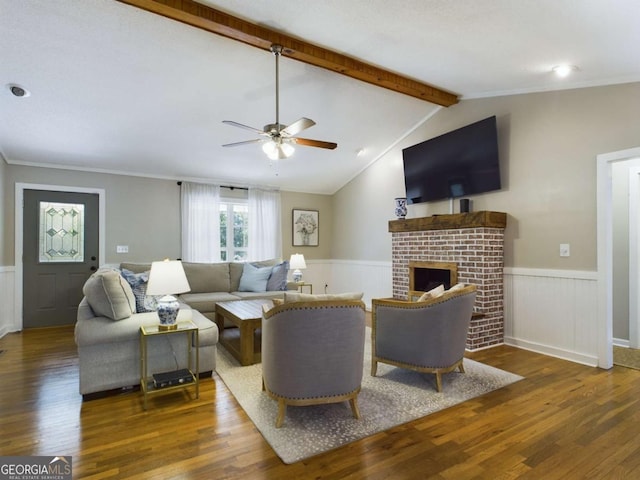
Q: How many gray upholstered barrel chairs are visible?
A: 2